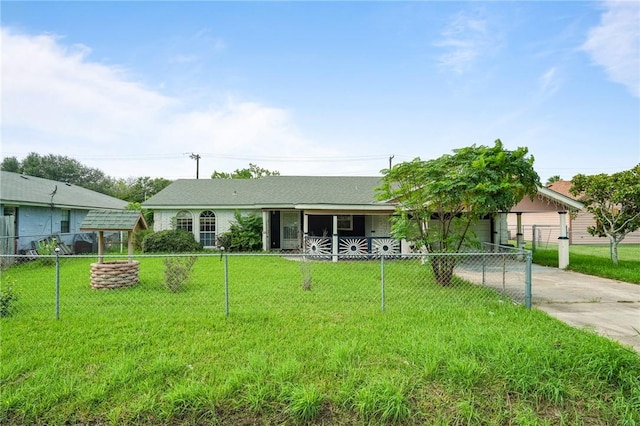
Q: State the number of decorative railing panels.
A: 3